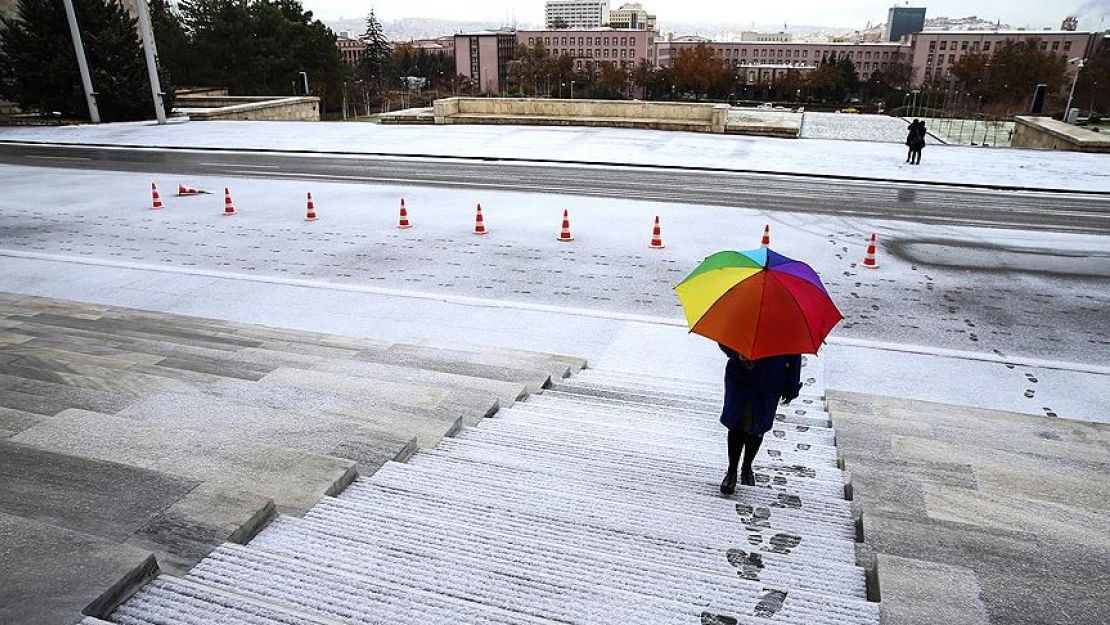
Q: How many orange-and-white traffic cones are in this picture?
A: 10